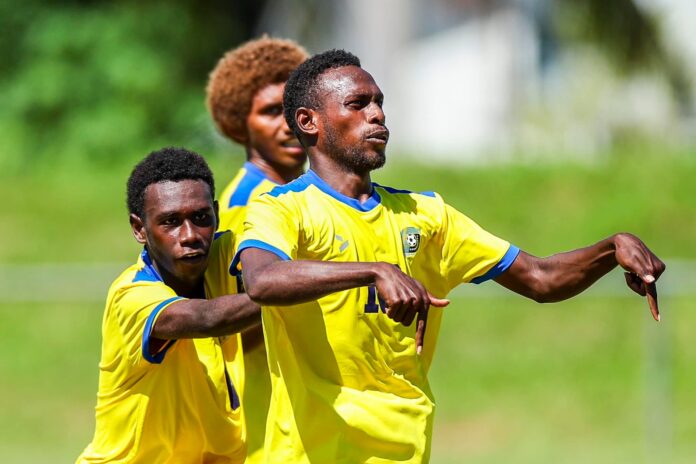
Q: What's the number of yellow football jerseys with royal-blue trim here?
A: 3